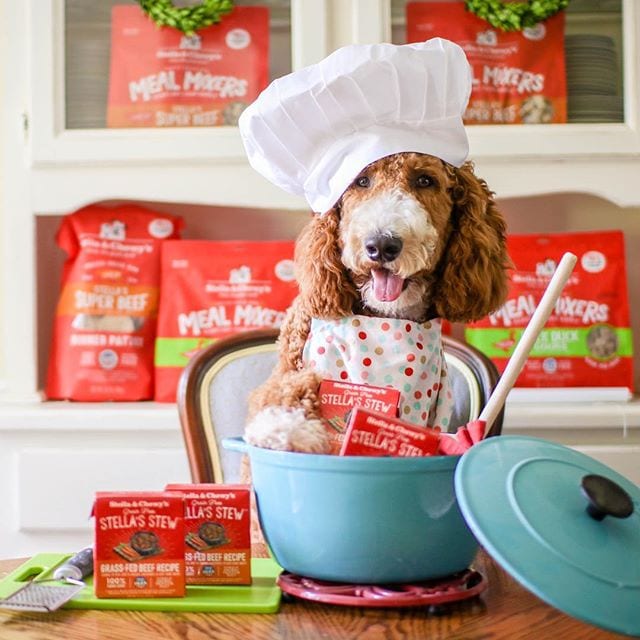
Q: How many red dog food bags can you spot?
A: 5